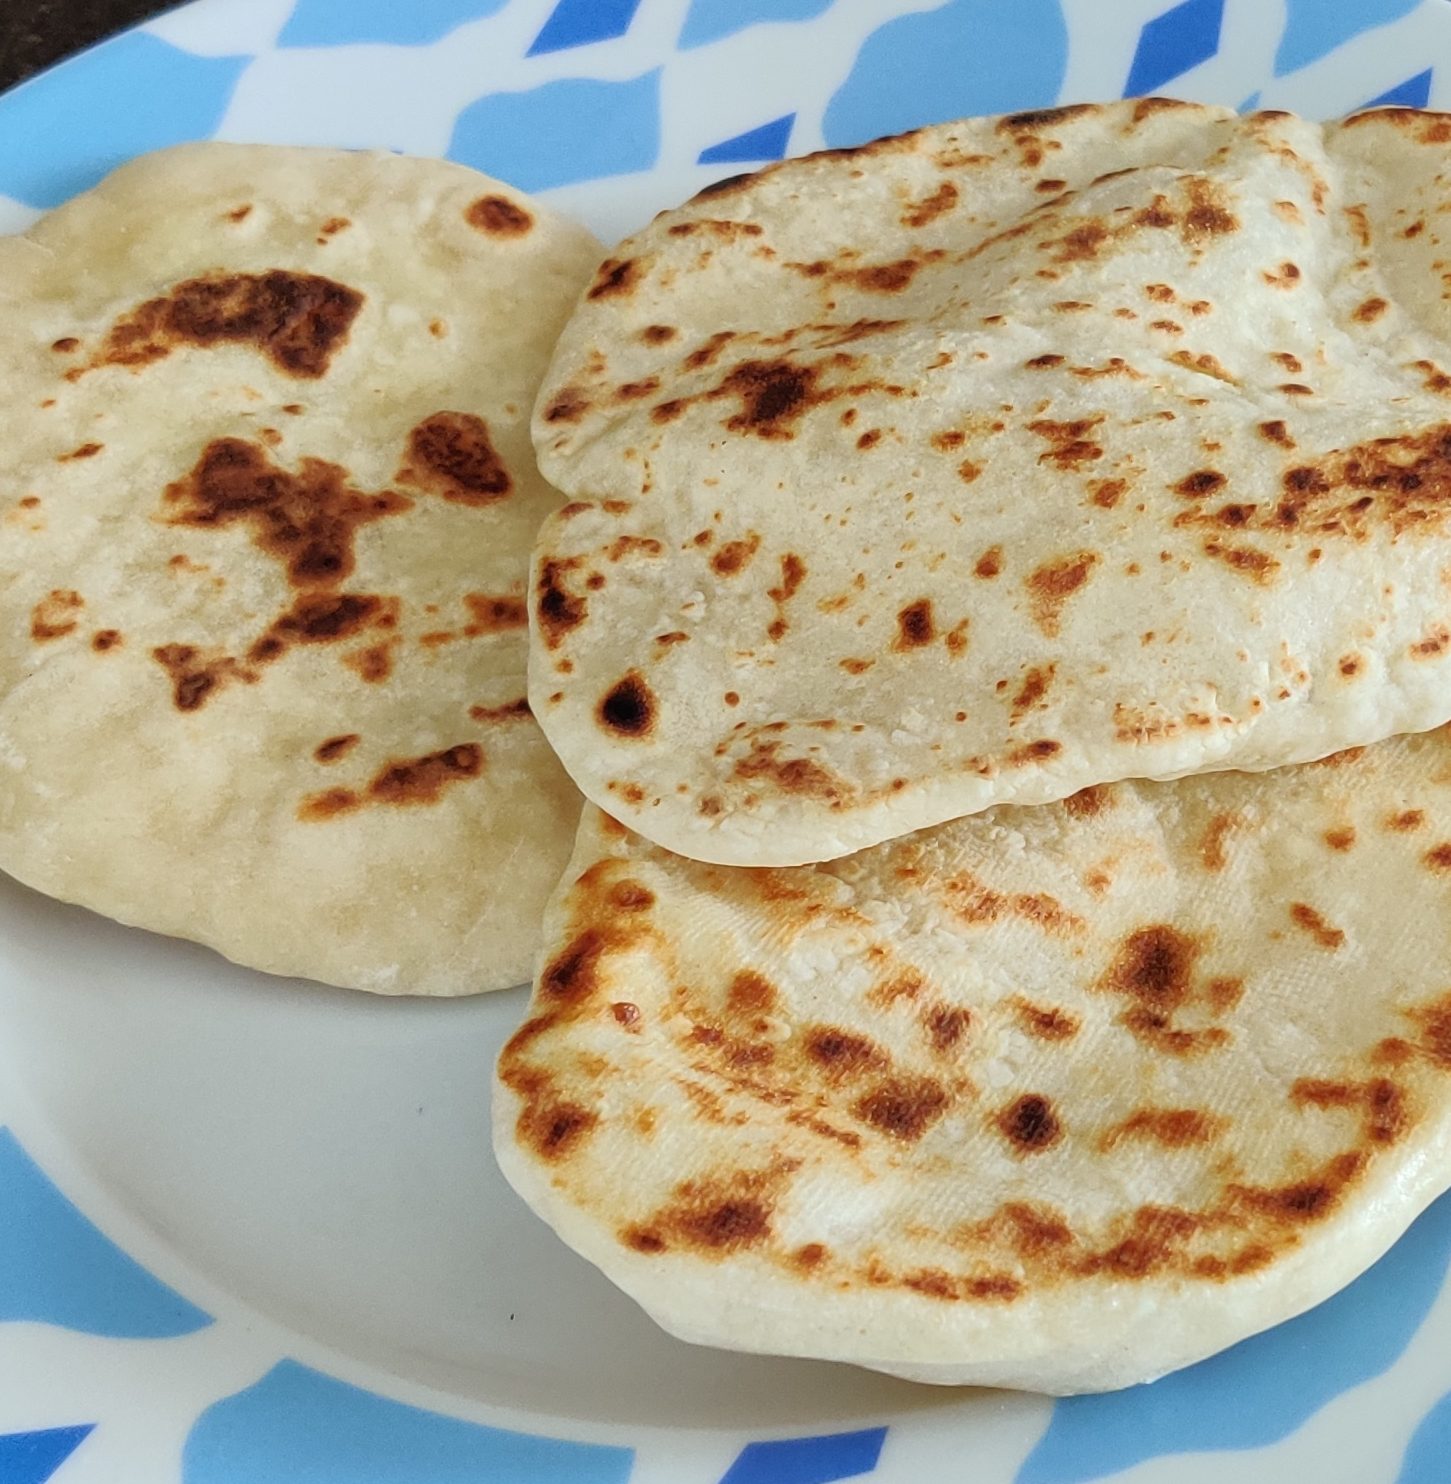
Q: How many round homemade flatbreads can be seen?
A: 3